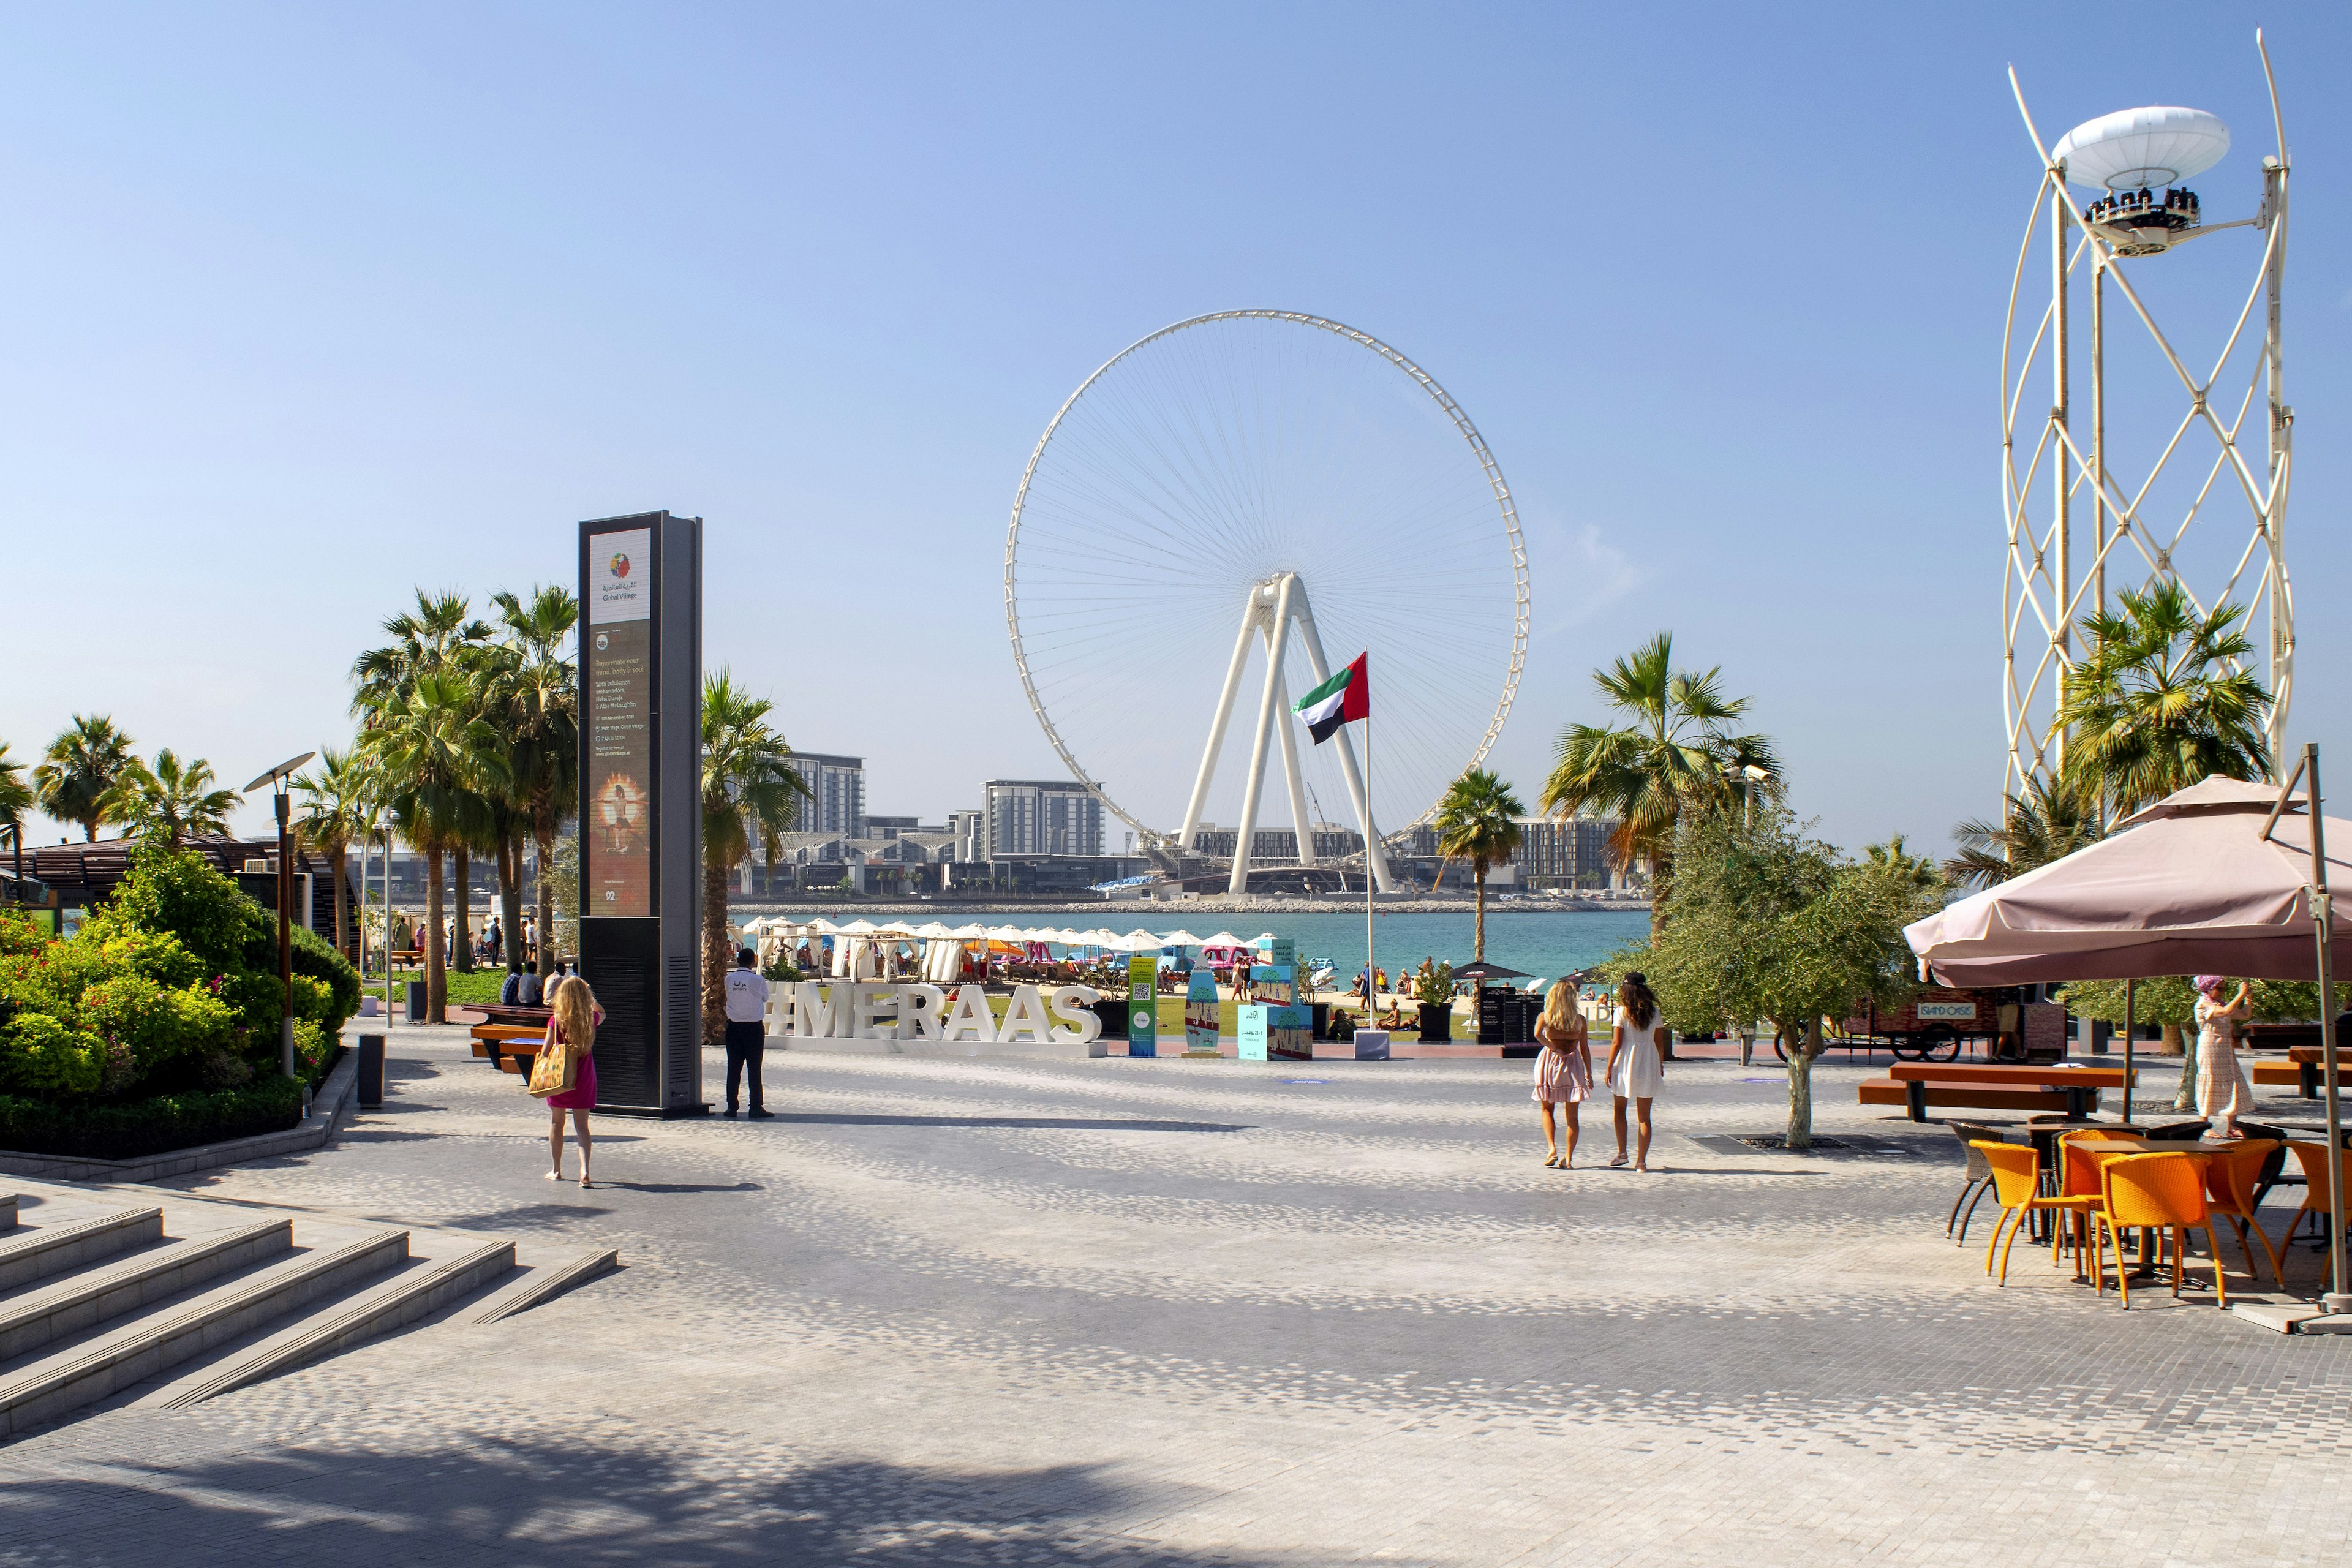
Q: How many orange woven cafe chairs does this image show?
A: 5